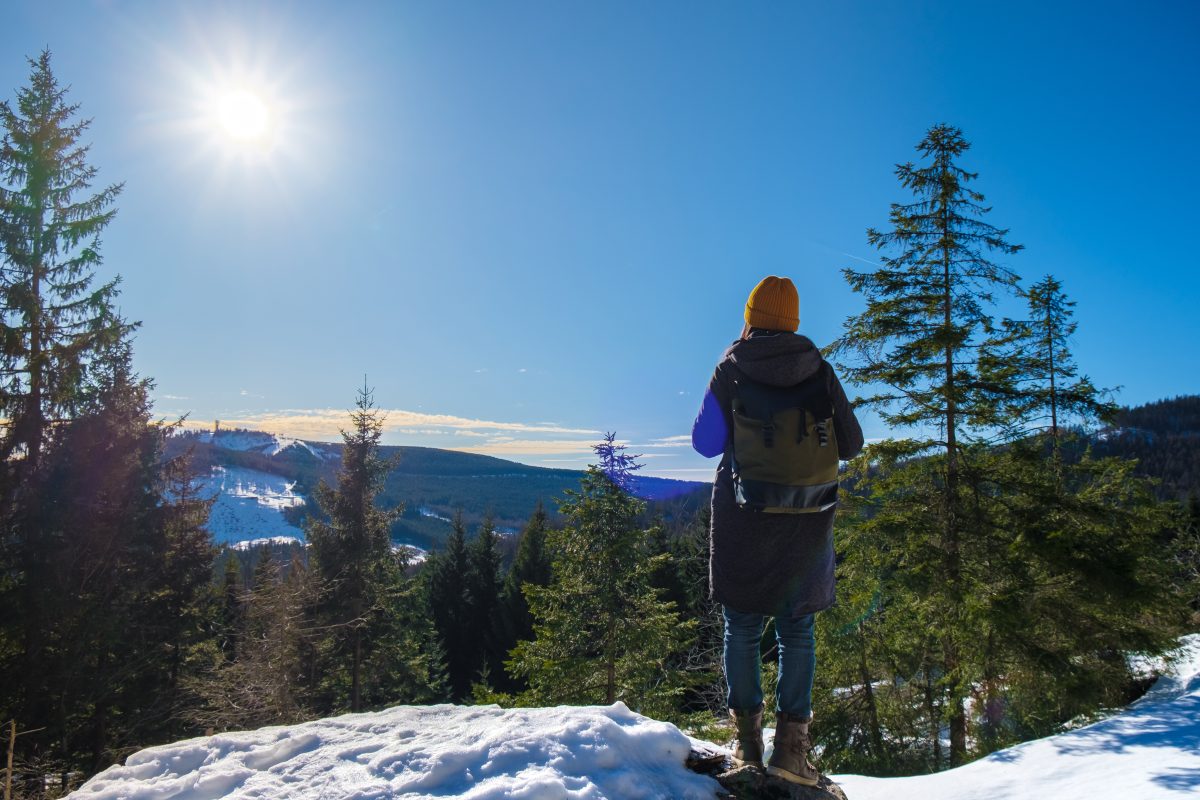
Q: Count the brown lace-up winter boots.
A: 2